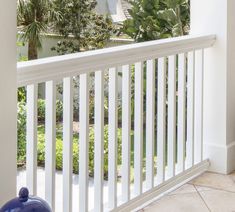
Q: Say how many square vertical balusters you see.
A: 14